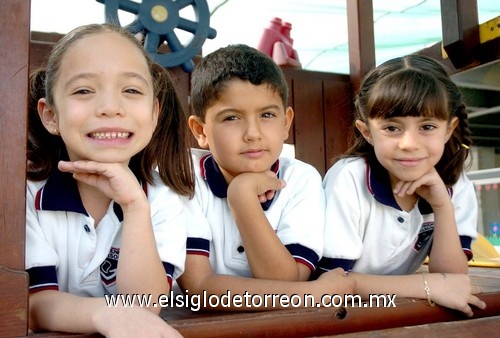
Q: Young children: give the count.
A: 3